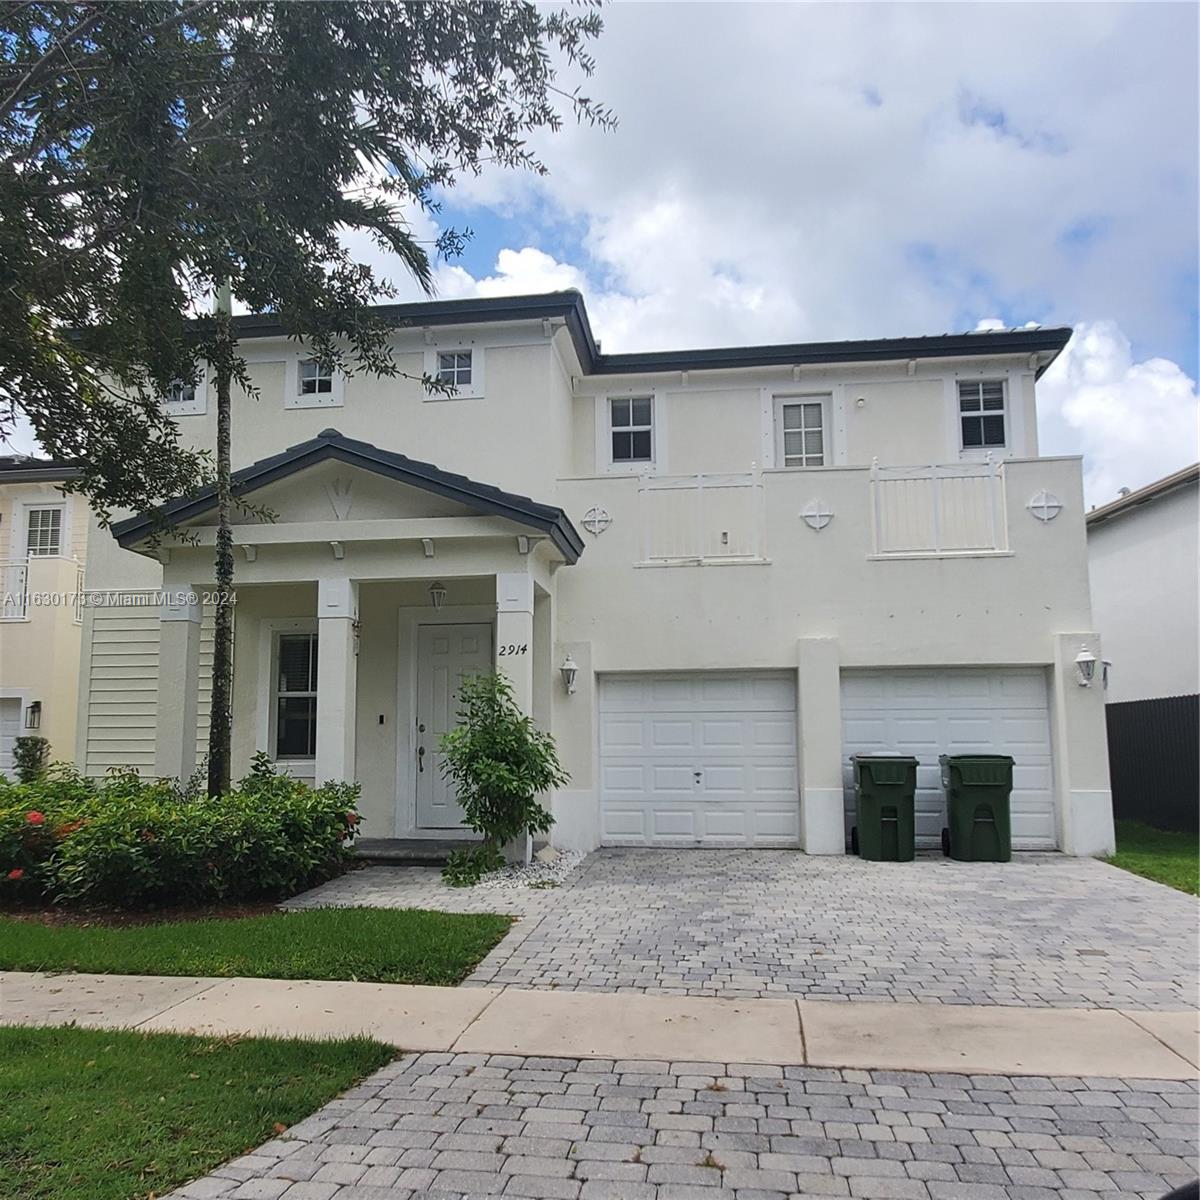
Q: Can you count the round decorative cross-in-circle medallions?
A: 3